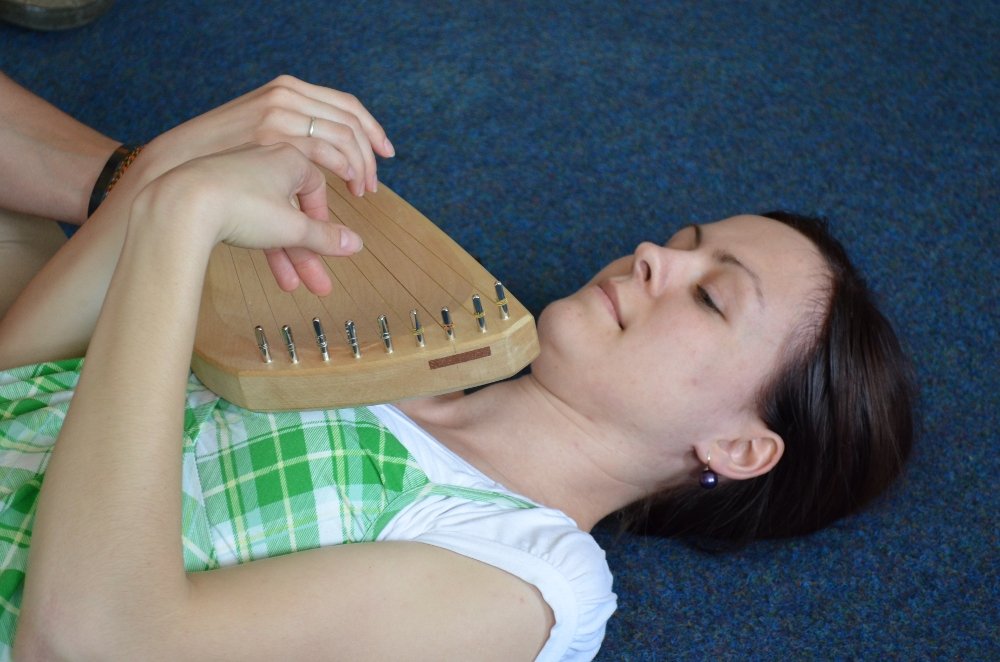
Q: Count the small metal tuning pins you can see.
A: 9